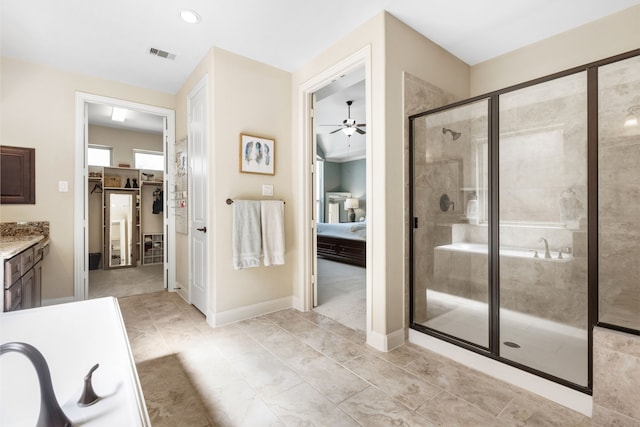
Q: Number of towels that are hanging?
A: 2